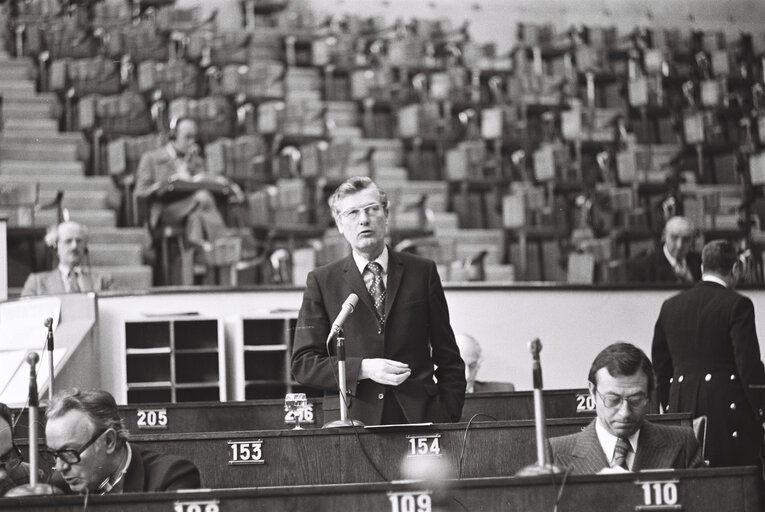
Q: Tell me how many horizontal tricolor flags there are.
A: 0